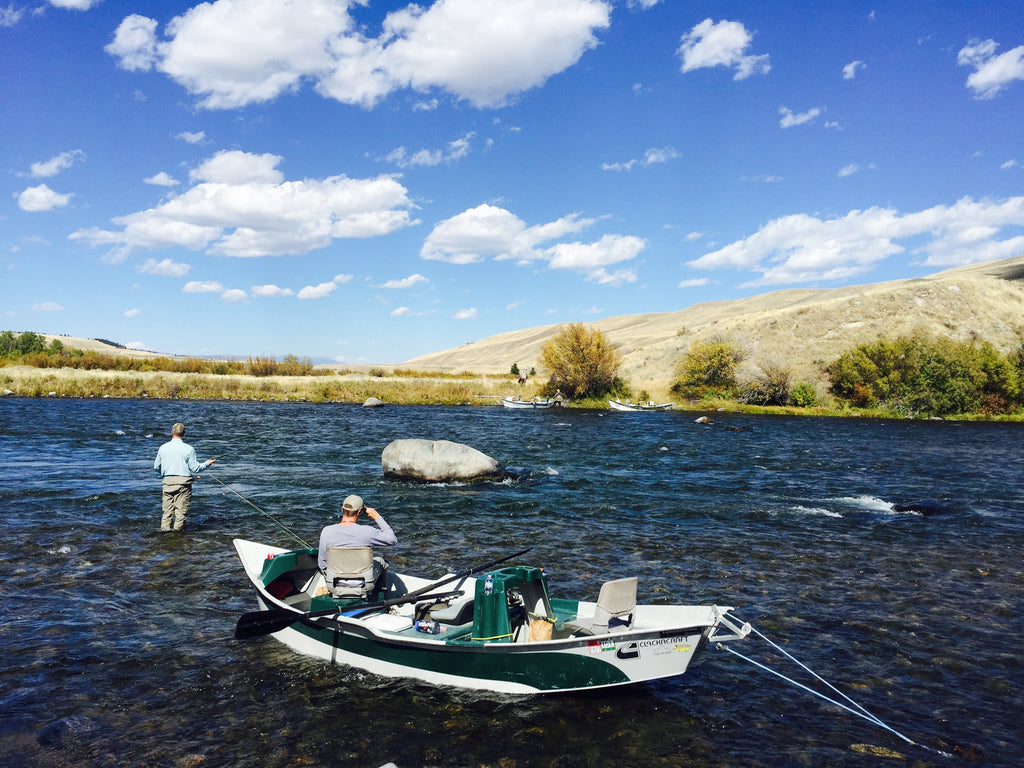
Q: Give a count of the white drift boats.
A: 3